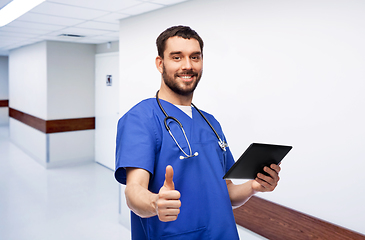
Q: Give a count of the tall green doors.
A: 0